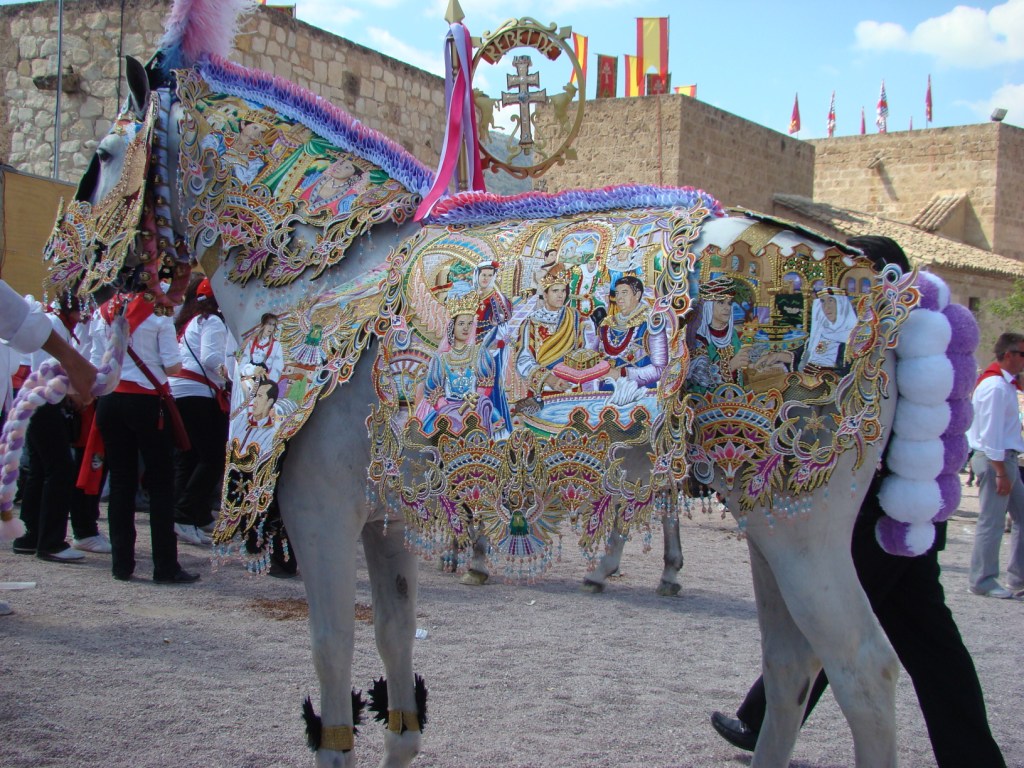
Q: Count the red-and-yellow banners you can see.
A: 4